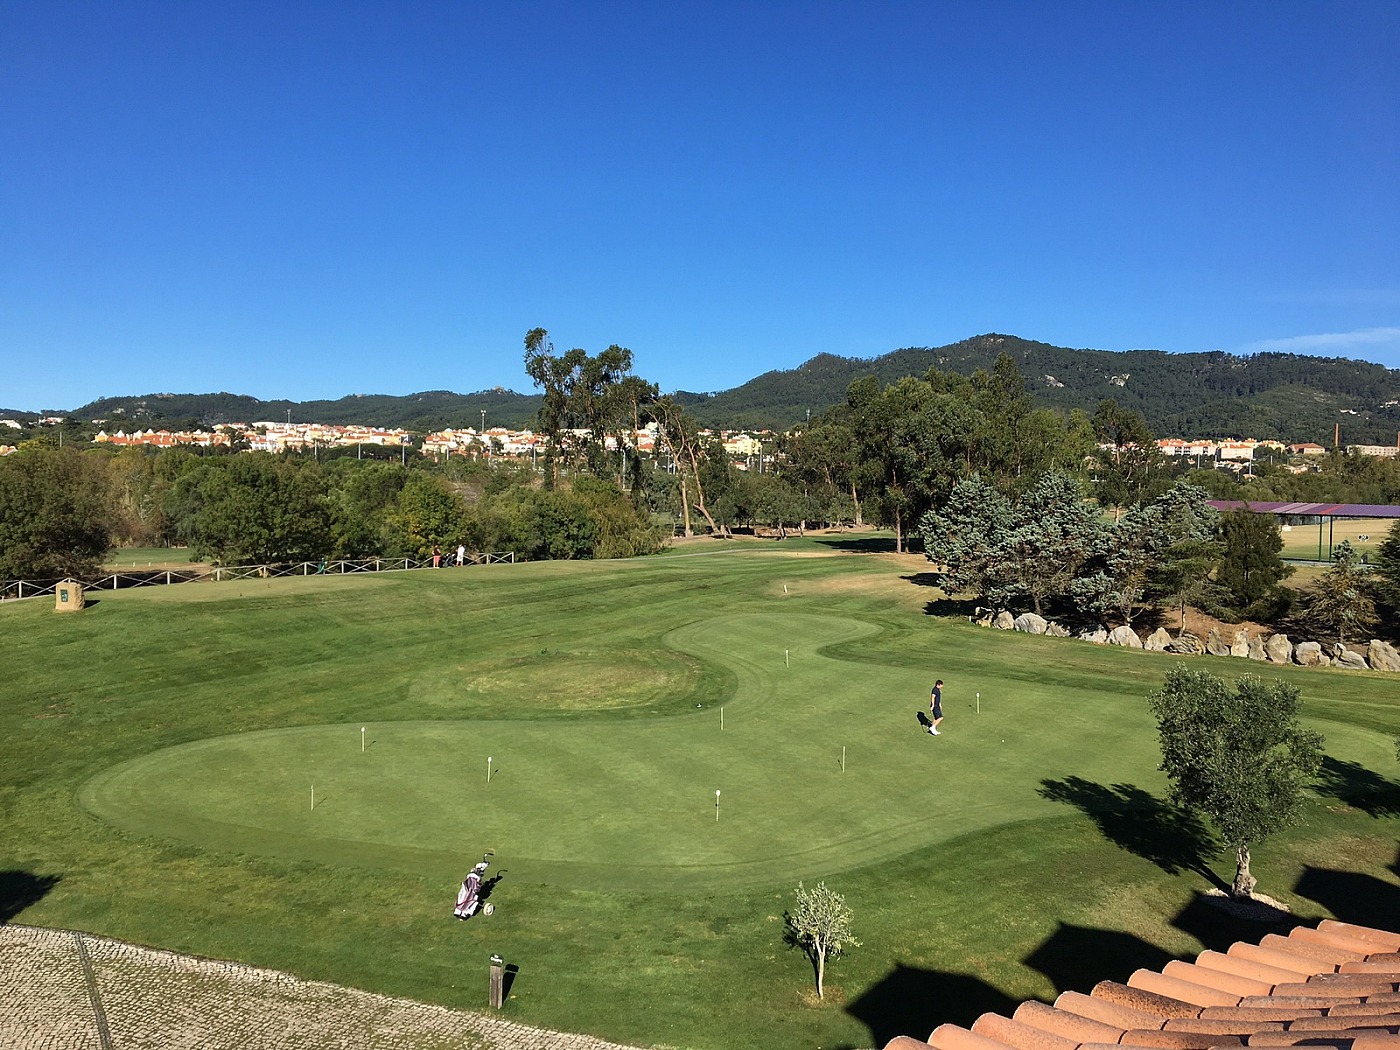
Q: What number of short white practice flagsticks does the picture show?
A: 8